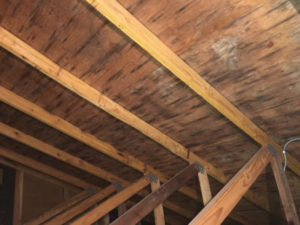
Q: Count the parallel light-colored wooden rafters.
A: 5